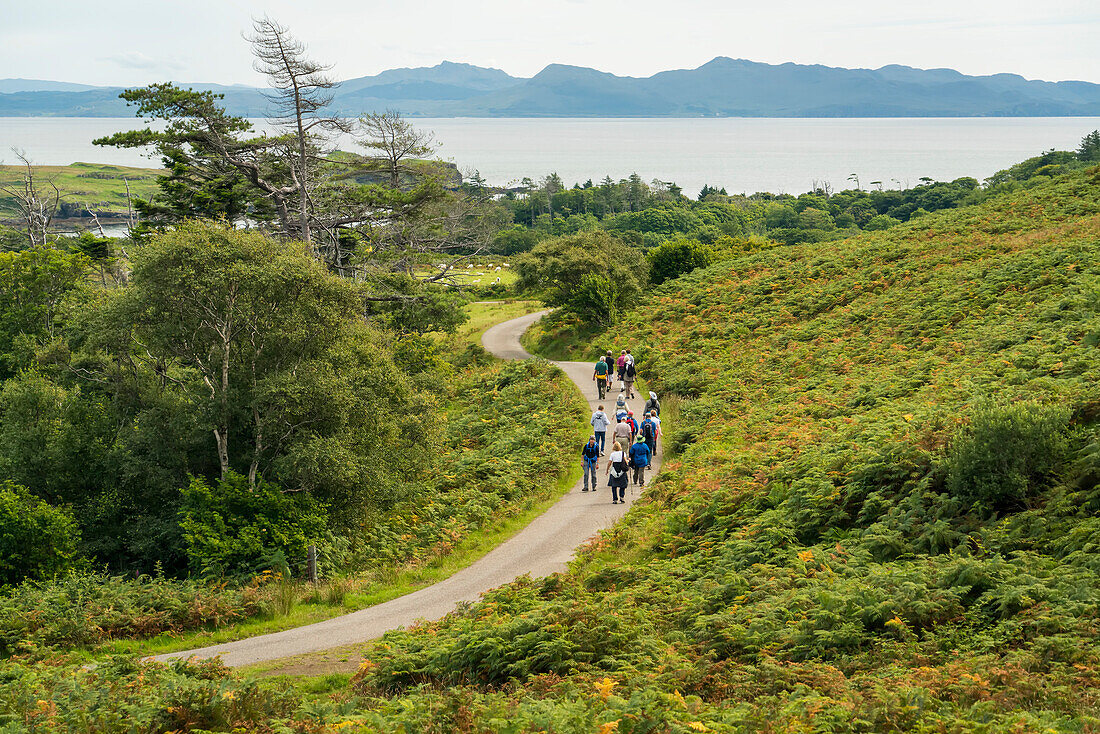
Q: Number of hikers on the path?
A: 15